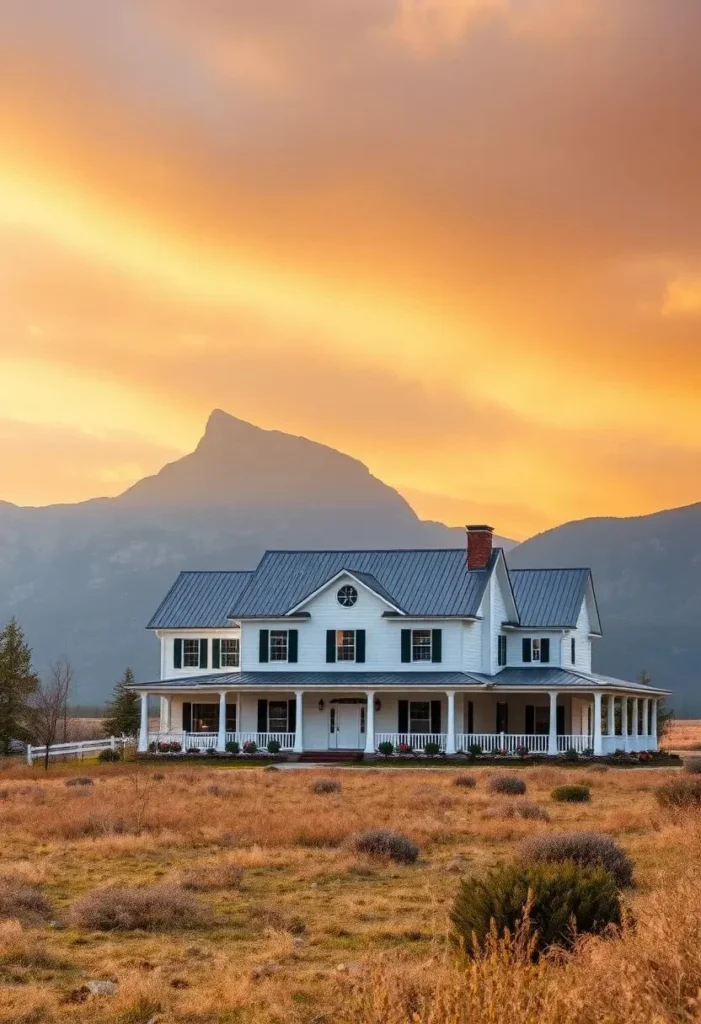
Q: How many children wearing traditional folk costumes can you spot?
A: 0